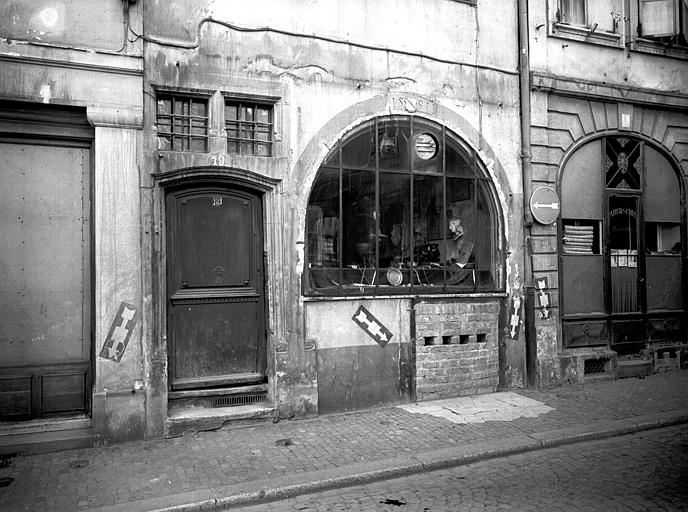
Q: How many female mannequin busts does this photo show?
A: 0